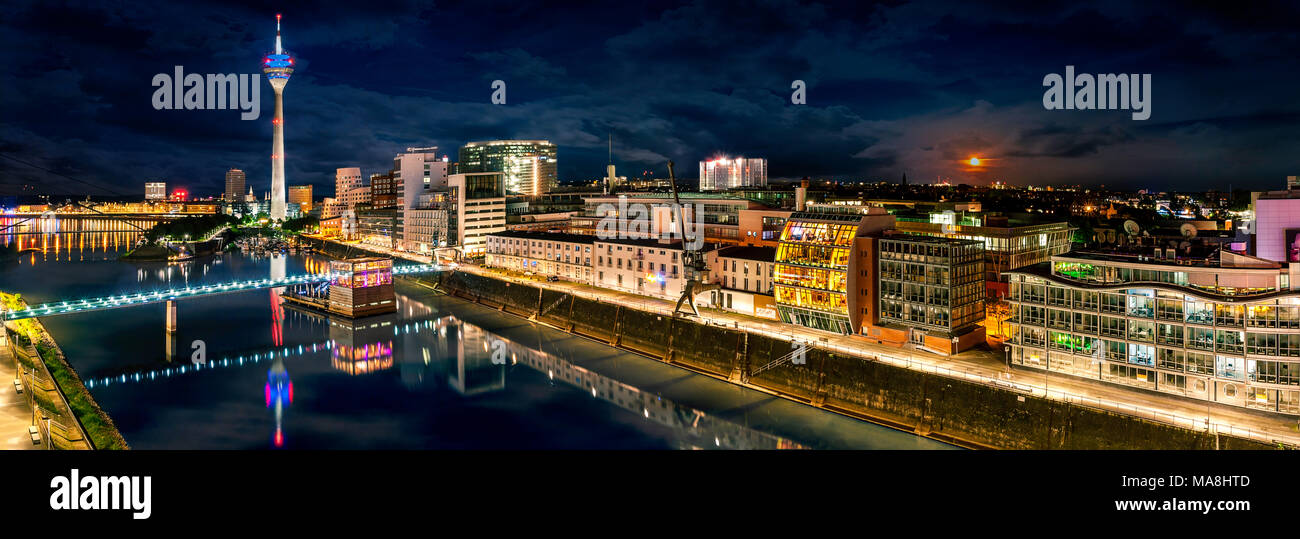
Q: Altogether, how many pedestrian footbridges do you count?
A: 1